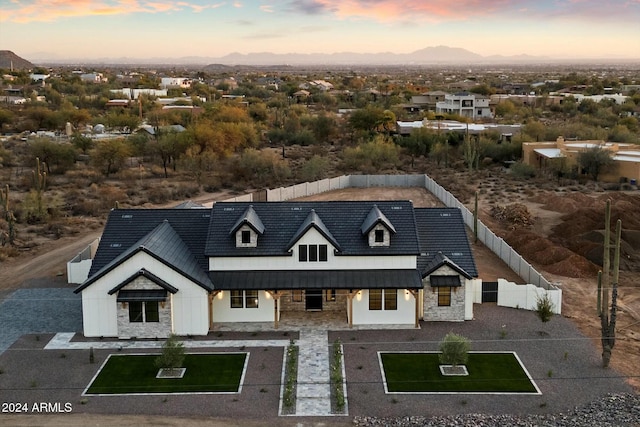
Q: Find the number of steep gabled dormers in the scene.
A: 3